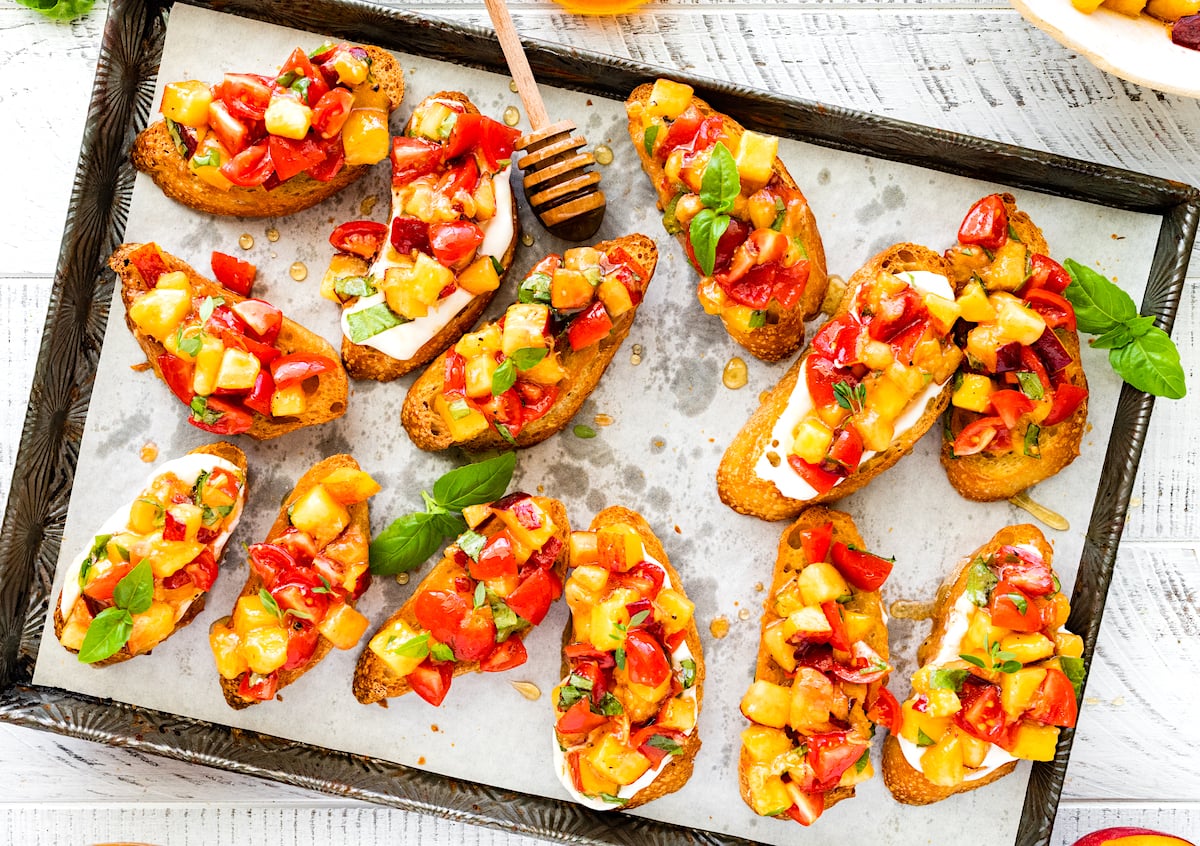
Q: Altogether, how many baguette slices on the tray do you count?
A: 13